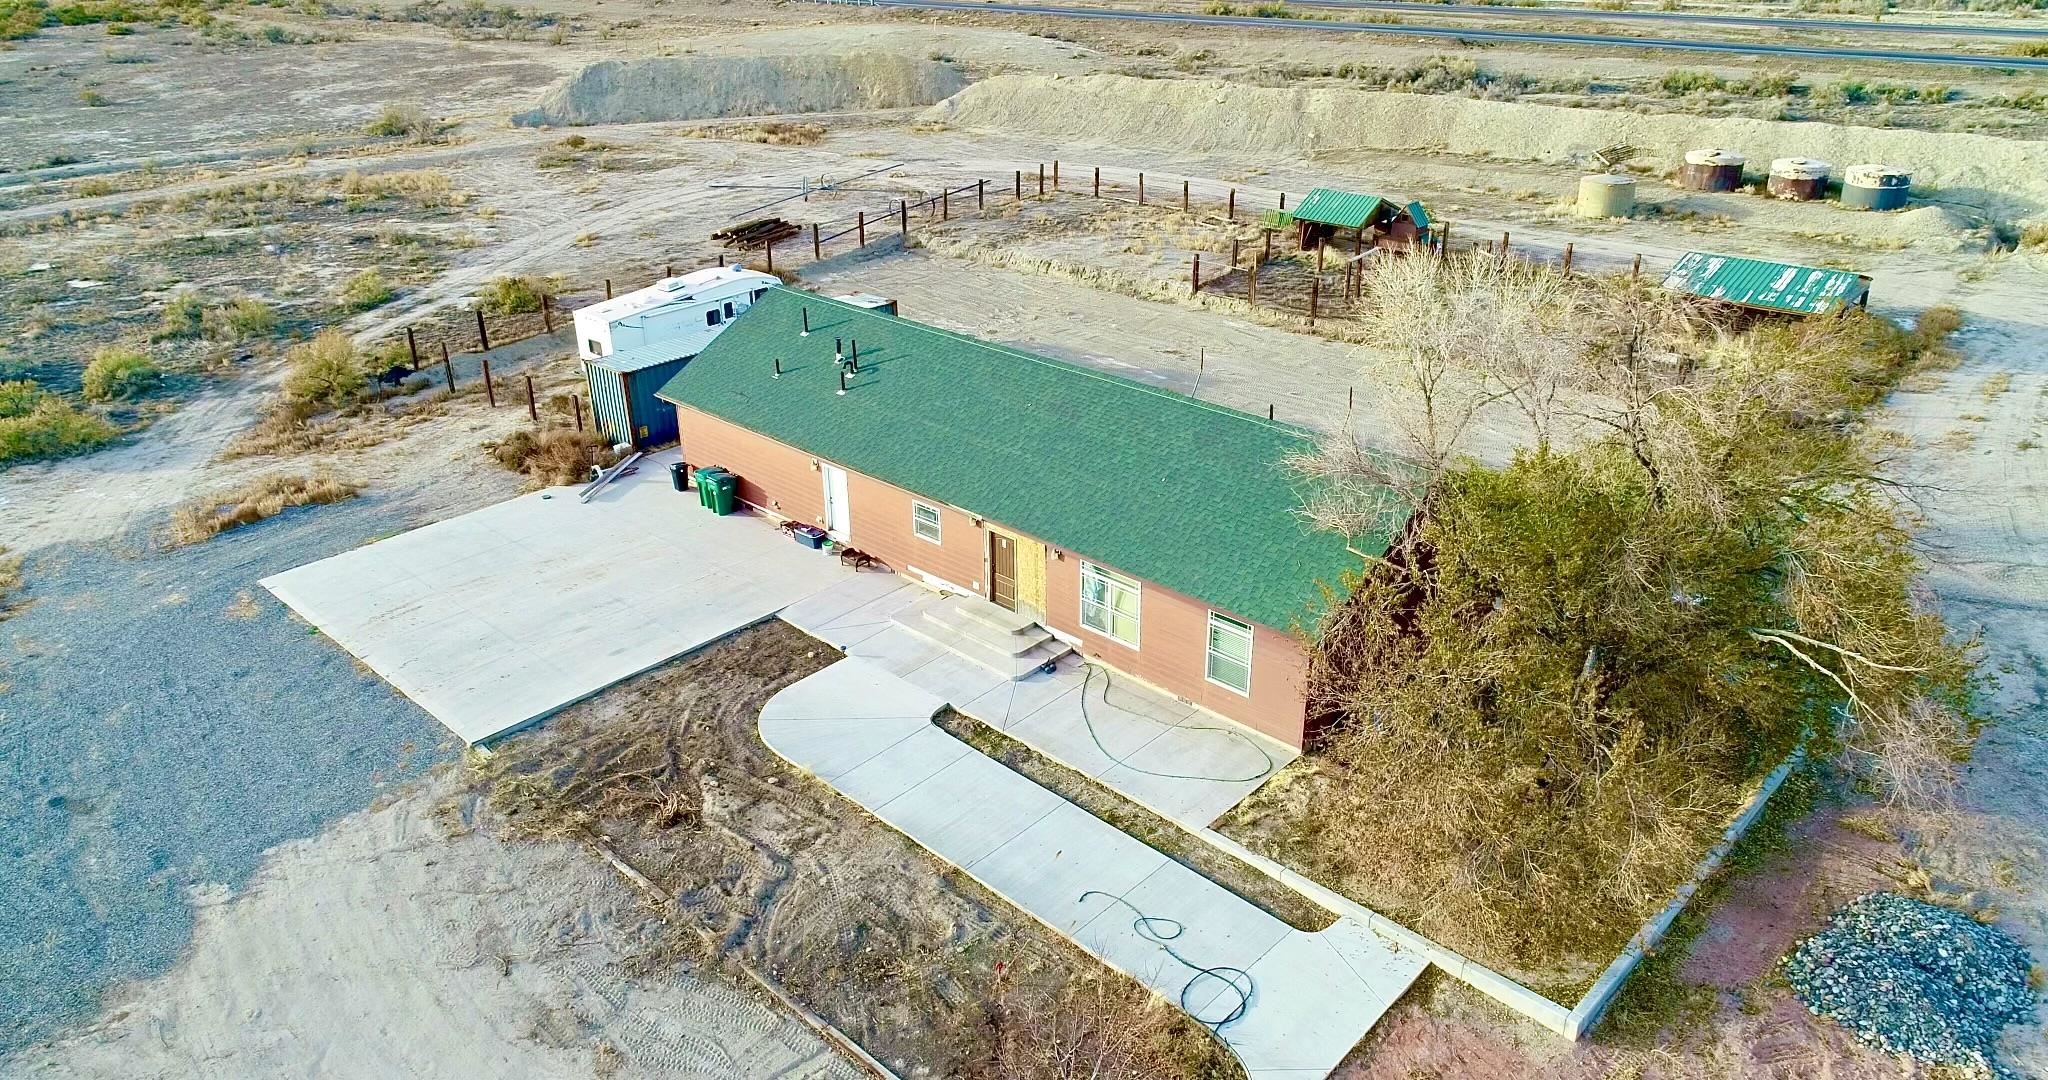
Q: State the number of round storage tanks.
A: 4